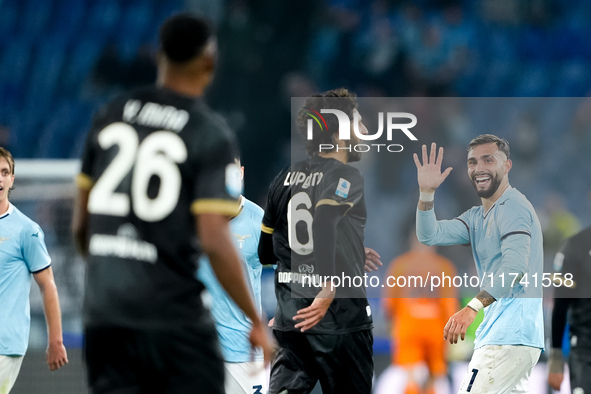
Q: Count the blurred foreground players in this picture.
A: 1